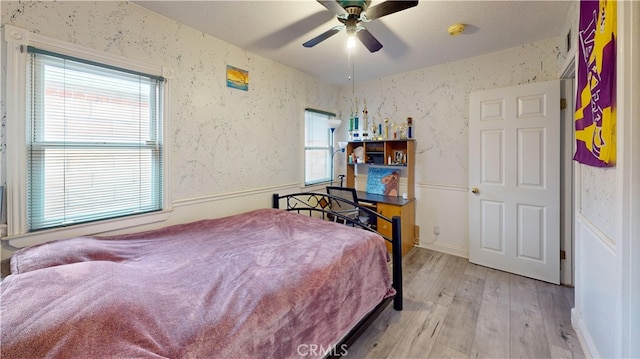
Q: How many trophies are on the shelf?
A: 9